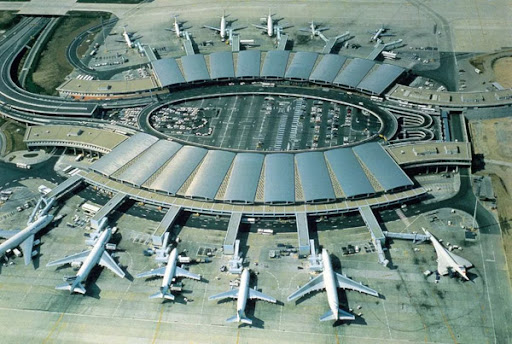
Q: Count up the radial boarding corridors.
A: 12